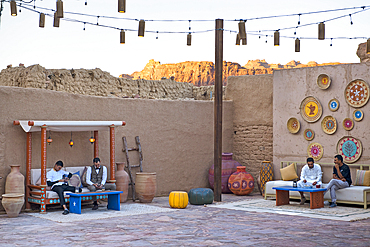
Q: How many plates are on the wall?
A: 11